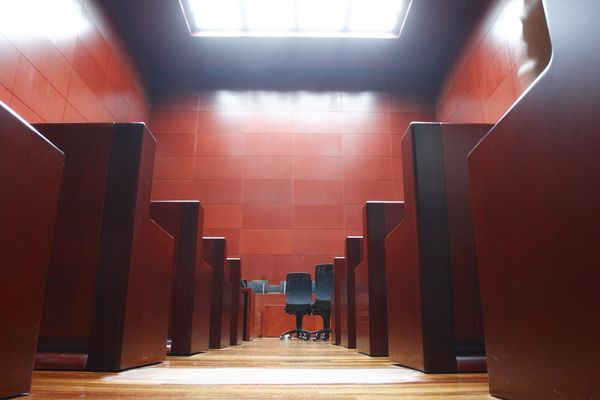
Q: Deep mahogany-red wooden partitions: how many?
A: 10